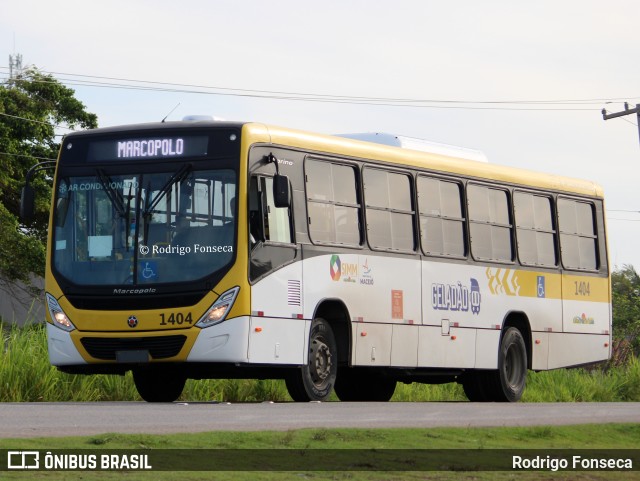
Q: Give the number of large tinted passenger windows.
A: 6